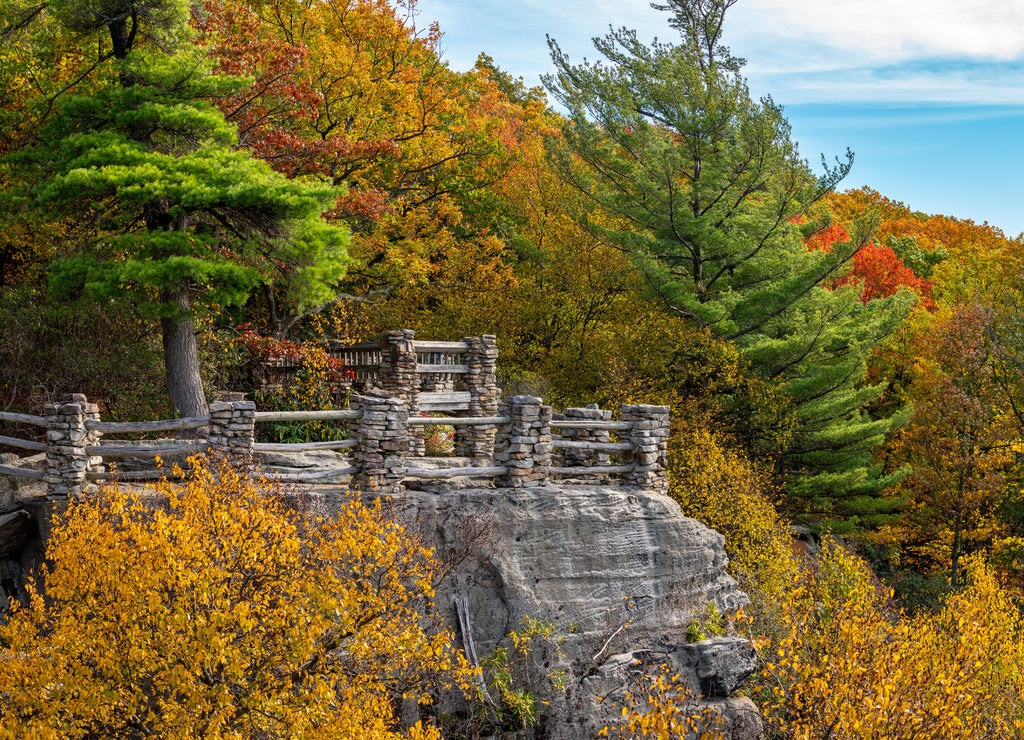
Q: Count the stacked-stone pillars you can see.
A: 8